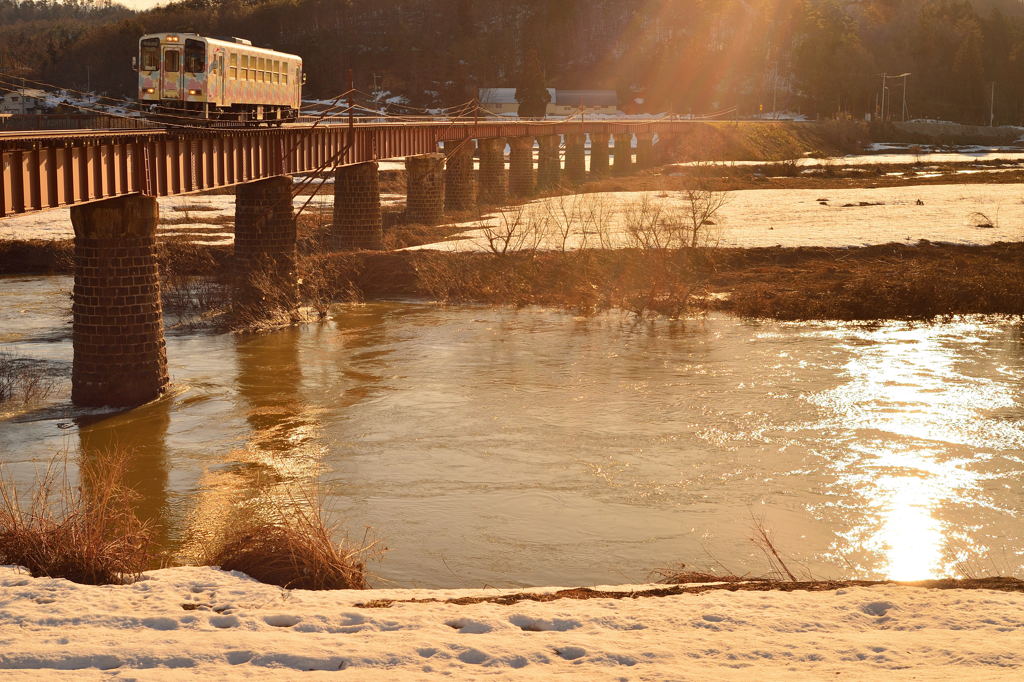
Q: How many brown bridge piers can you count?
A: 12